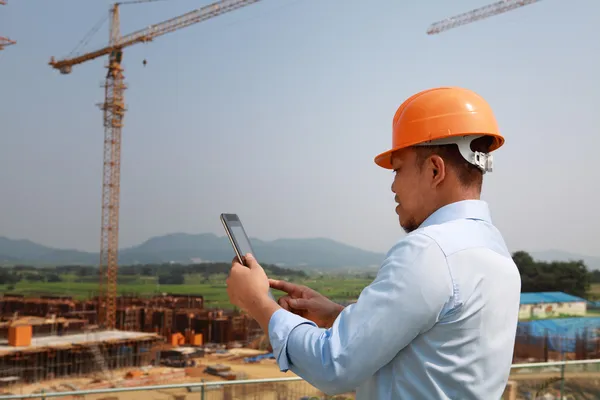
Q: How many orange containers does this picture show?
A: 3